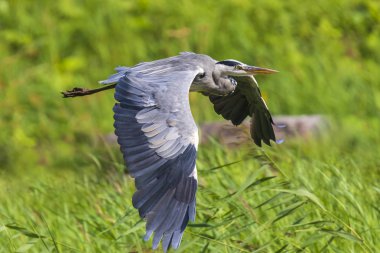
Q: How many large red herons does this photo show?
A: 0